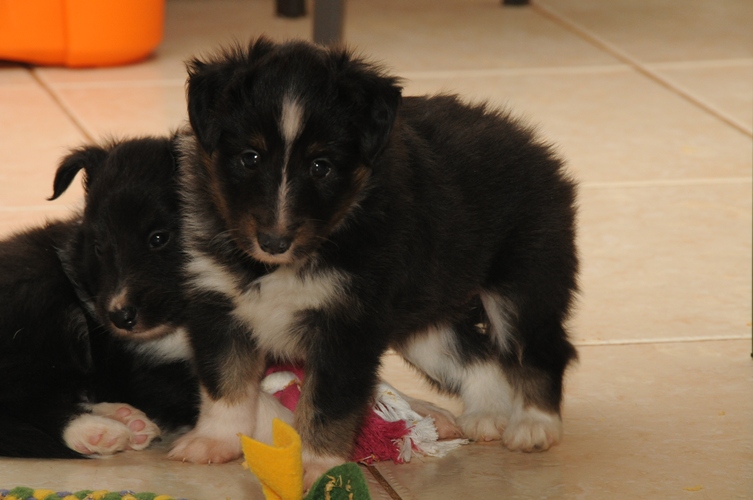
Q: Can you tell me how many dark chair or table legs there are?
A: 3